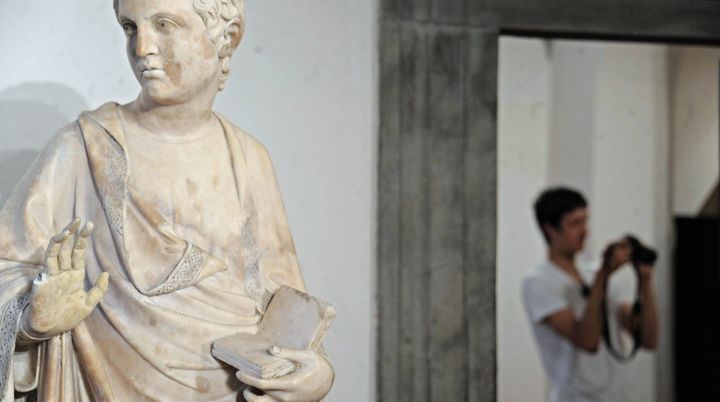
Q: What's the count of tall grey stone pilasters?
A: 1